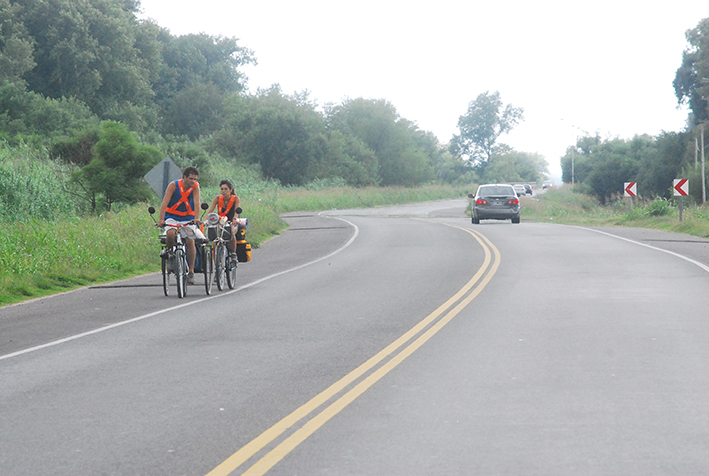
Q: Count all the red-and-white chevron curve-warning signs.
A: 2